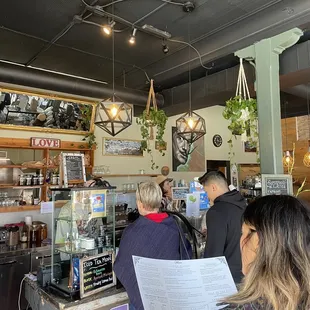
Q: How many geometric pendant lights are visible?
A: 2